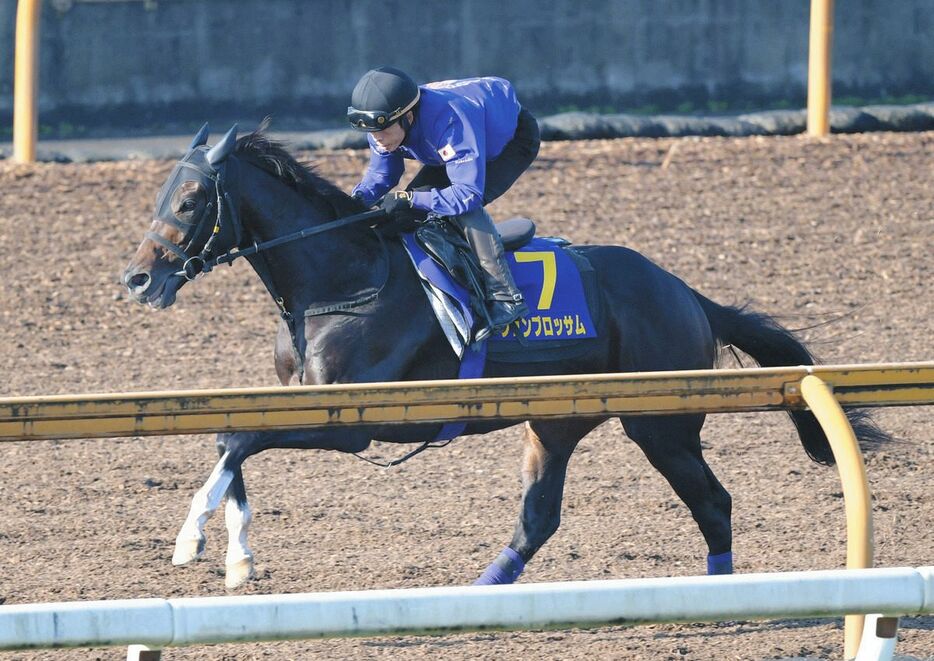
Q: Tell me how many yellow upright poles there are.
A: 3